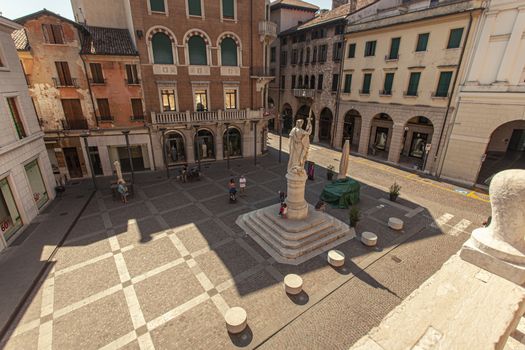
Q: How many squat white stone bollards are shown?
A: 5